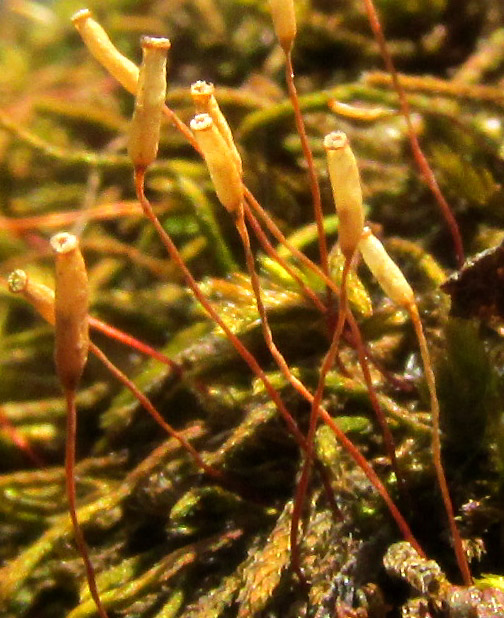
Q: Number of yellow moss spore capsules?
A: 9